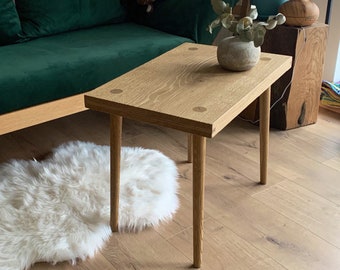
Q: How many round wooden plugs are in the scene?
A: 4